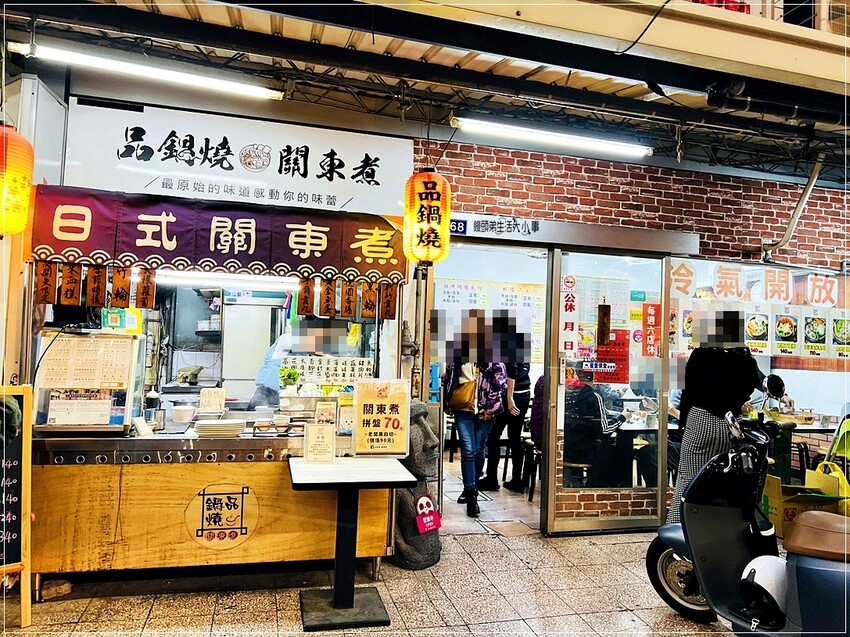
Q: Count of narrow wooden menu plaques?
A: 10